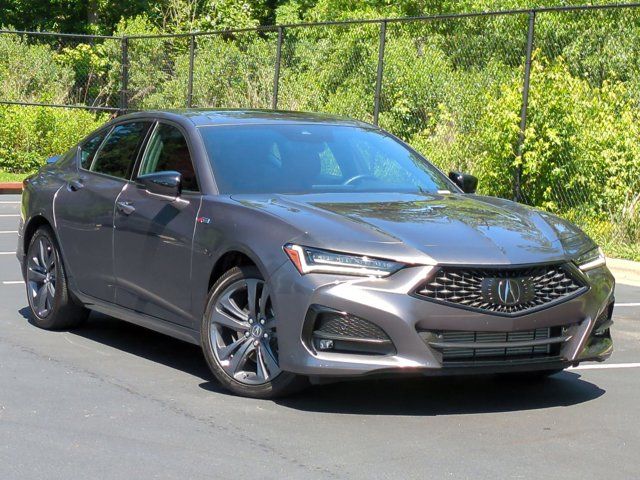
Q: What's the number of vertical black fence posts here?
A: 5